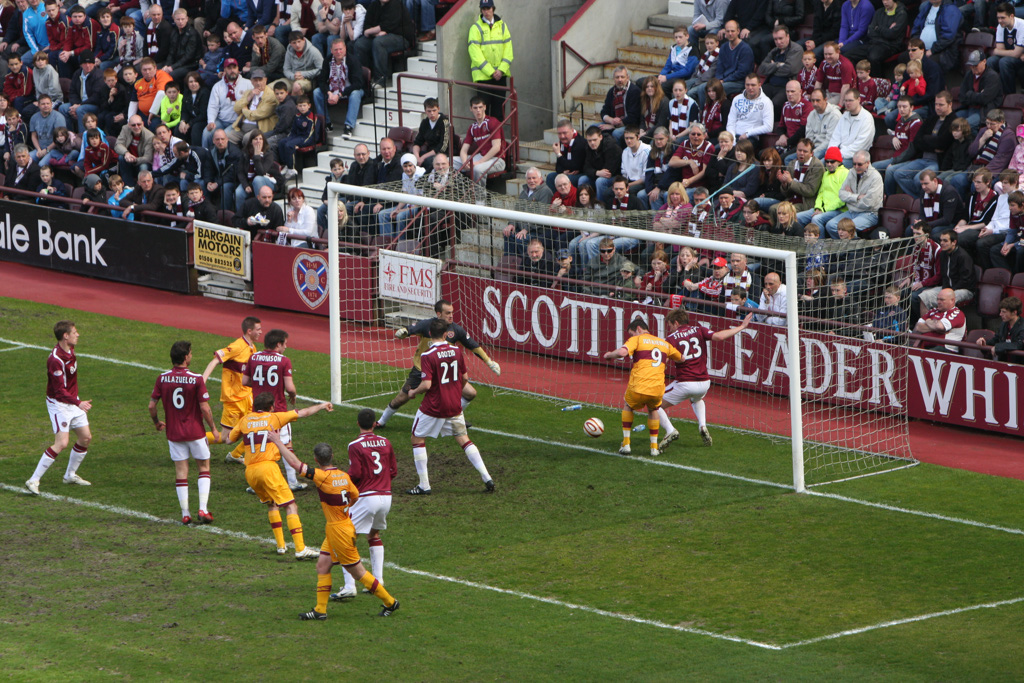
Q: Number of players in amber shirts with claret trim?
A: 4